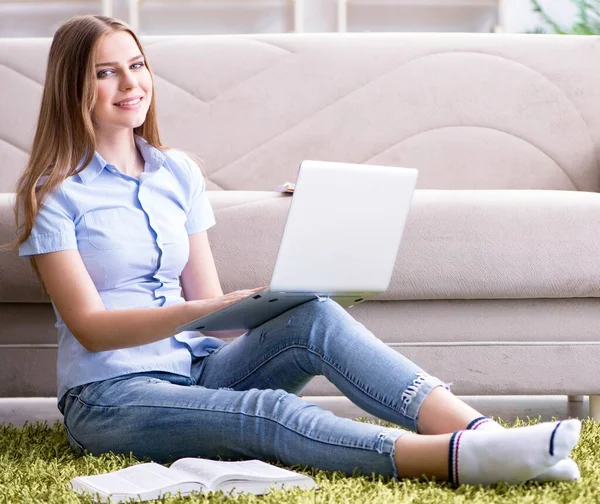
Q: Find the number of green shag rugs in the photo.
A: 1